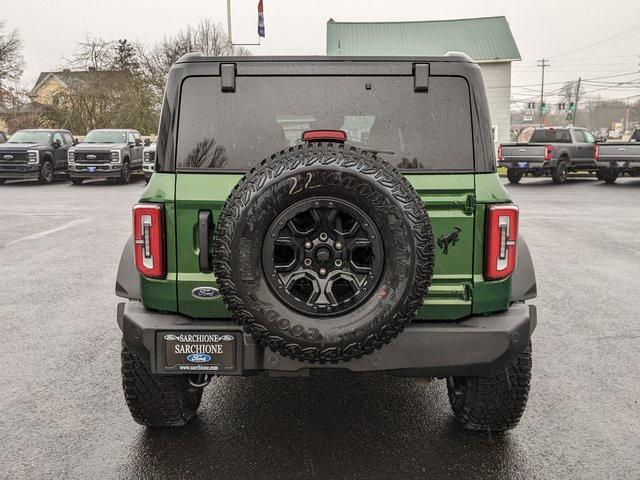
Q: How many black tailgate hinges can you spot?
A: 2